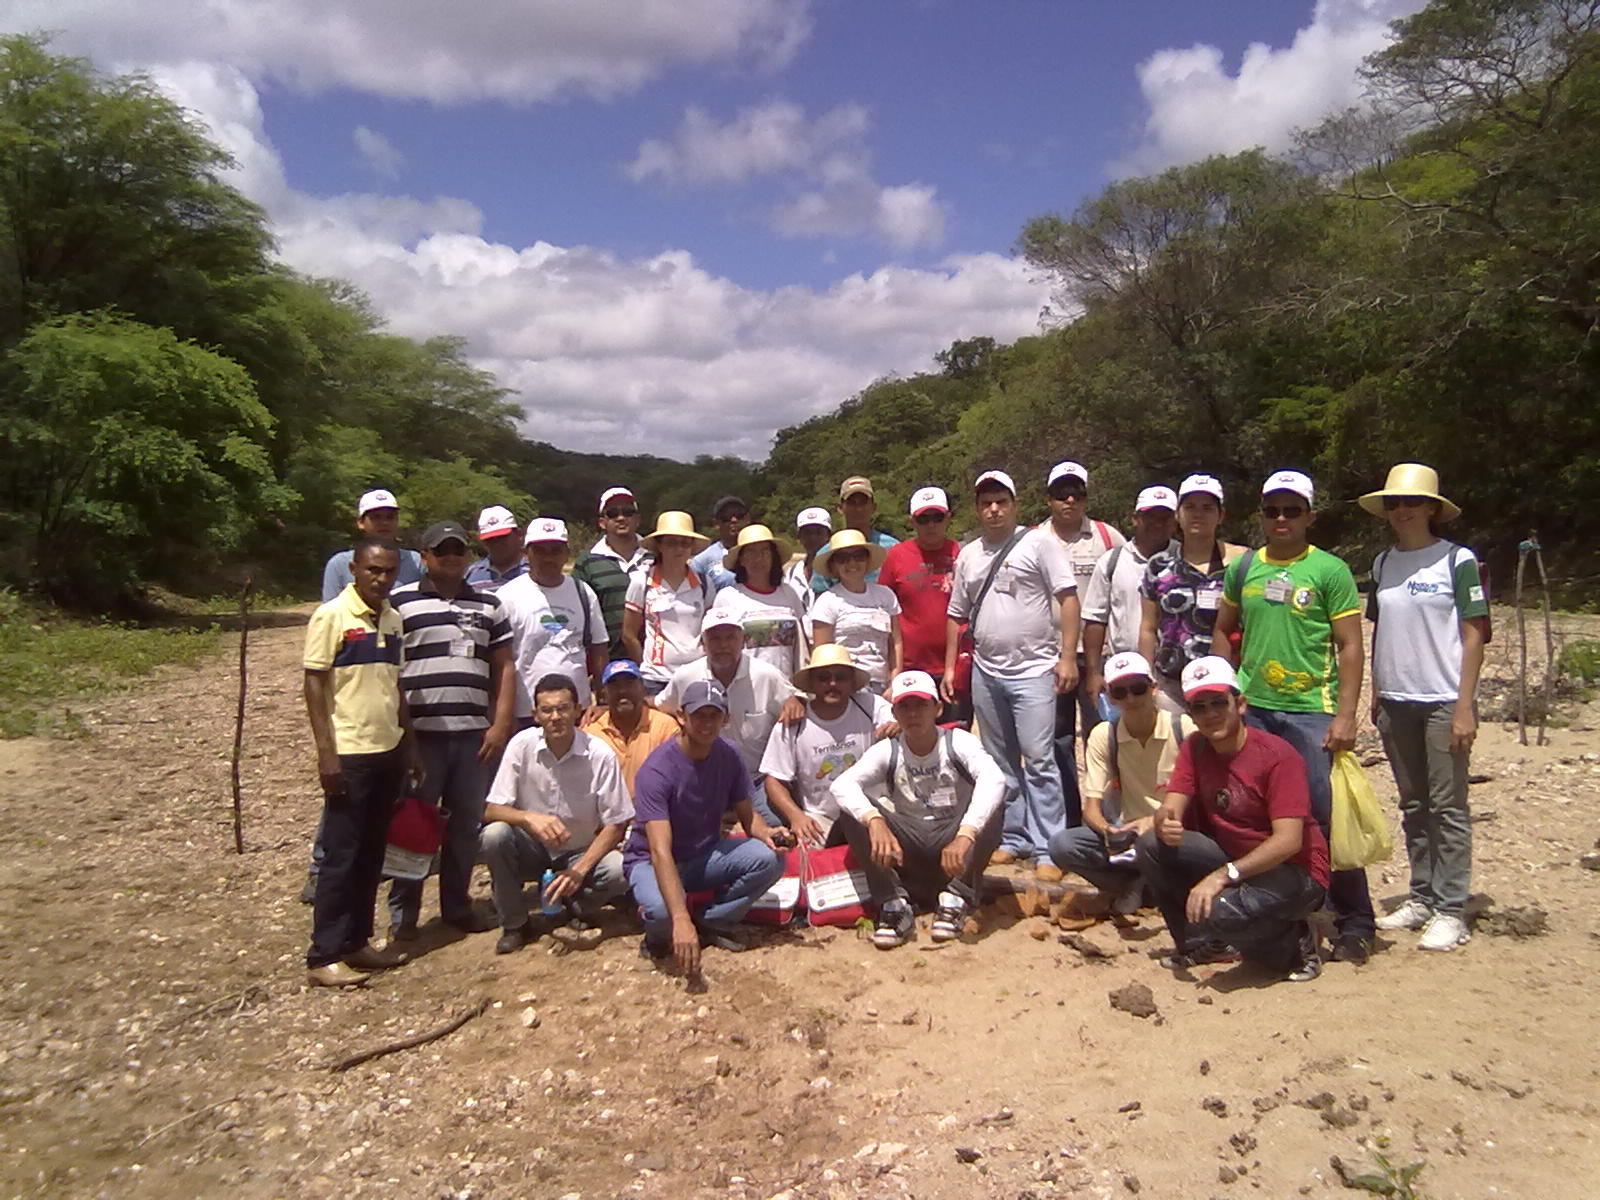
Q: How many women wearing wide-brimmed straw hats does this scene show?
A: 4